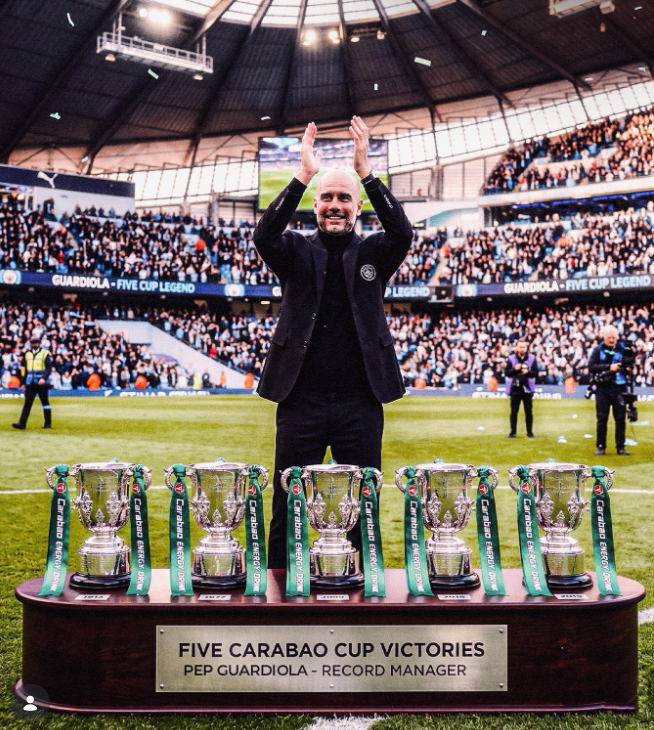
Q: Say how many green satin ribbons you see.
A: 10